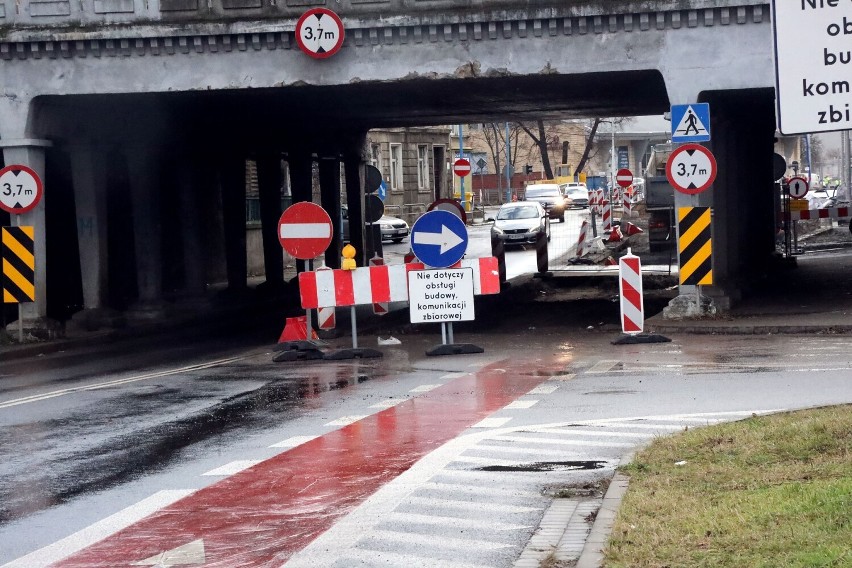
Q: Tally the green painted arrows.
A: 0